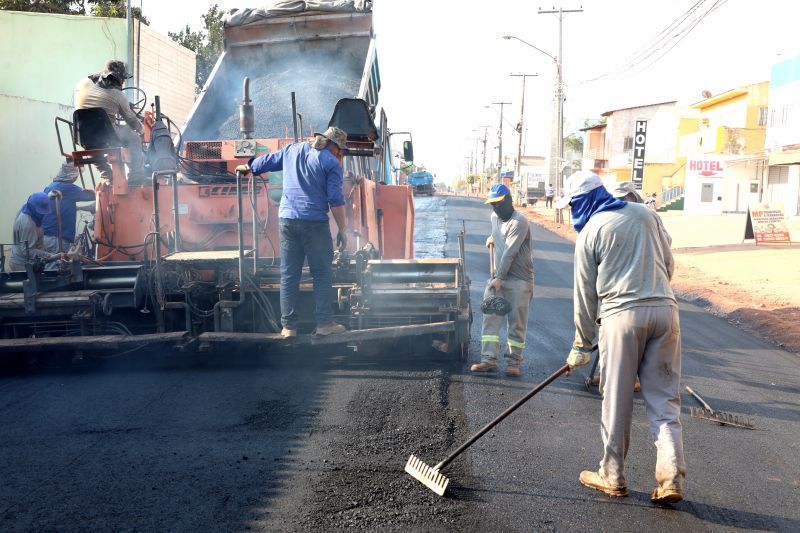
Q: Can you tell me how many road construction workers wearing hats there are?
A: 7